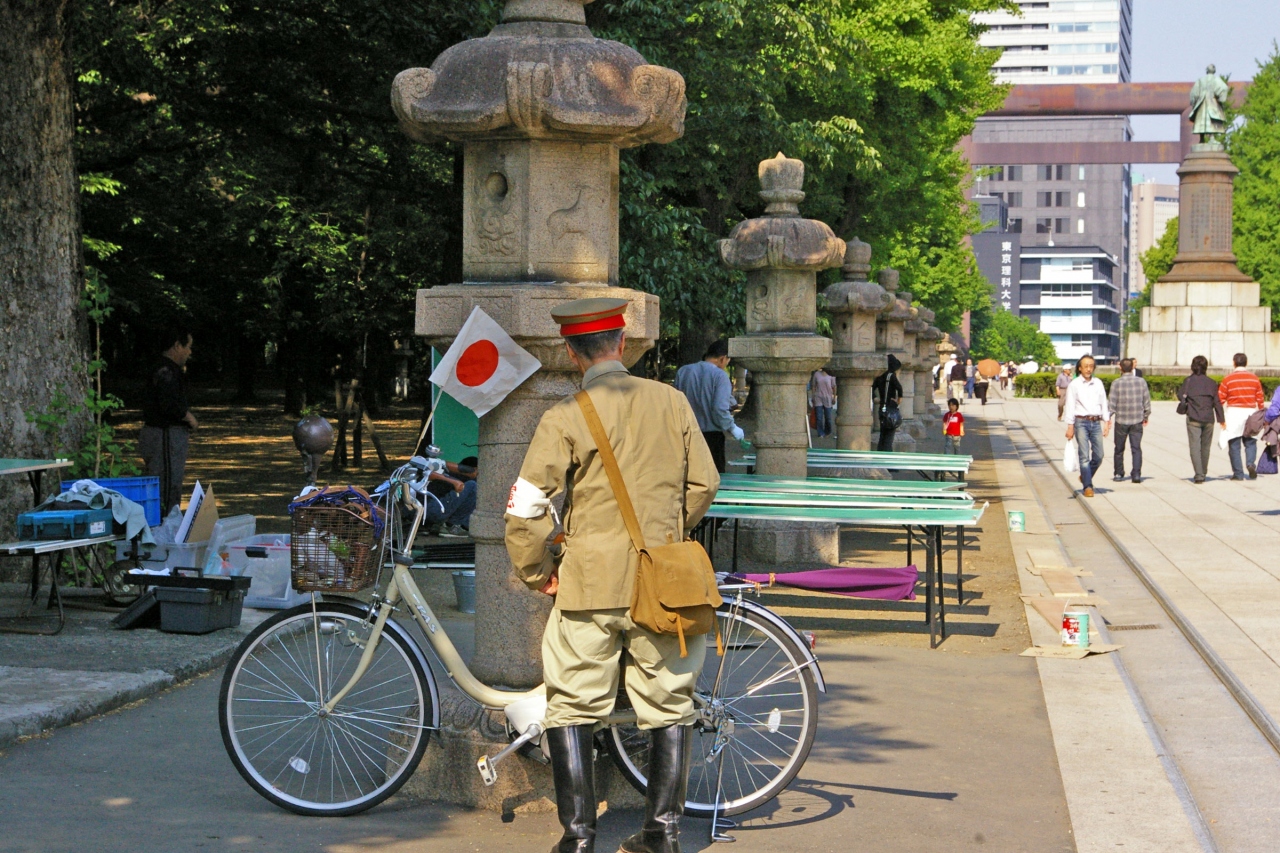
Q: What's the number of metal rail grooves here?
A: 1